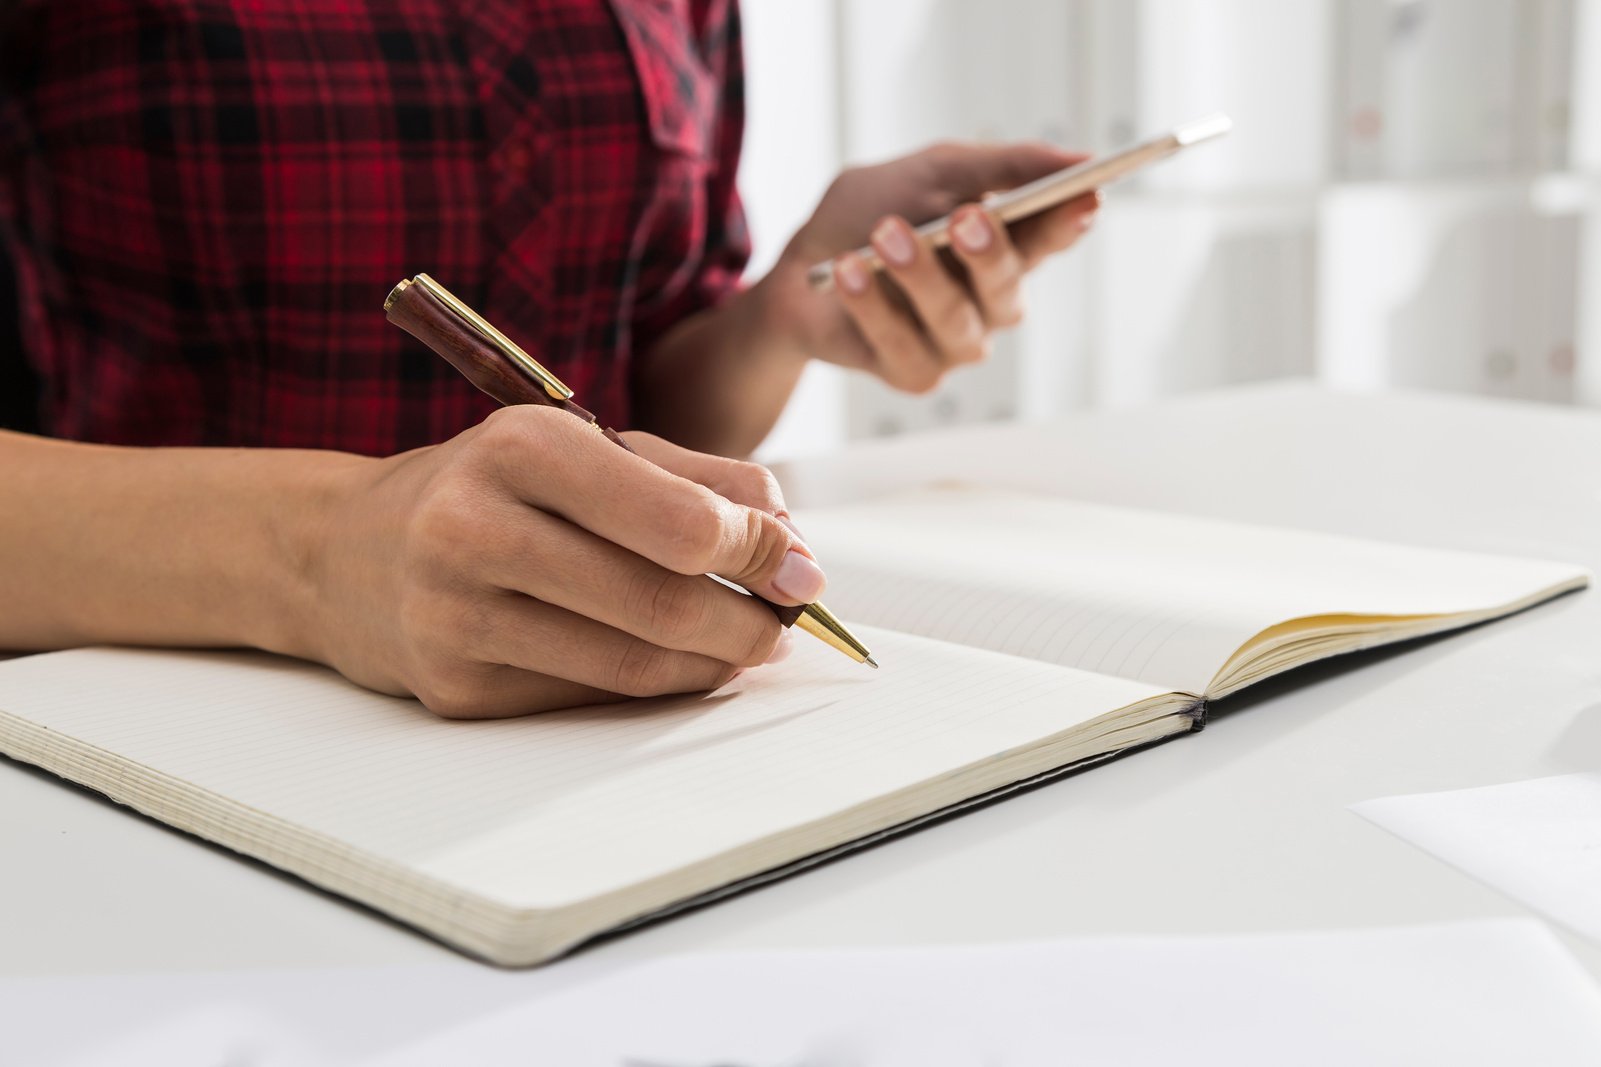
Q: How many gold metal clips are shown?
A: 1